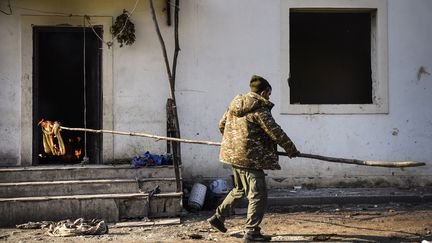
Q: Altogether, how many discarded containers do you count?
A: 2